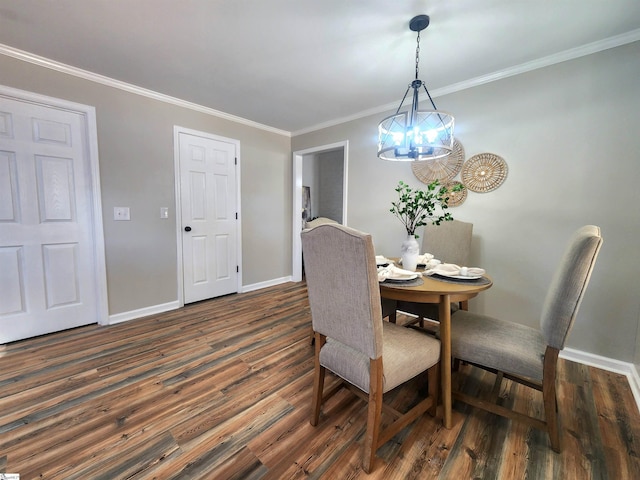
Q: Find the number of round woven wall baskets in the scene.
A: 3